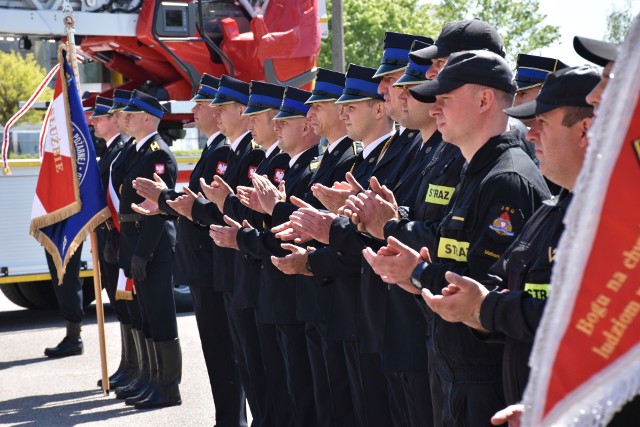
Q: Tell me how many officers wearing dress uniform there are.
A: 12